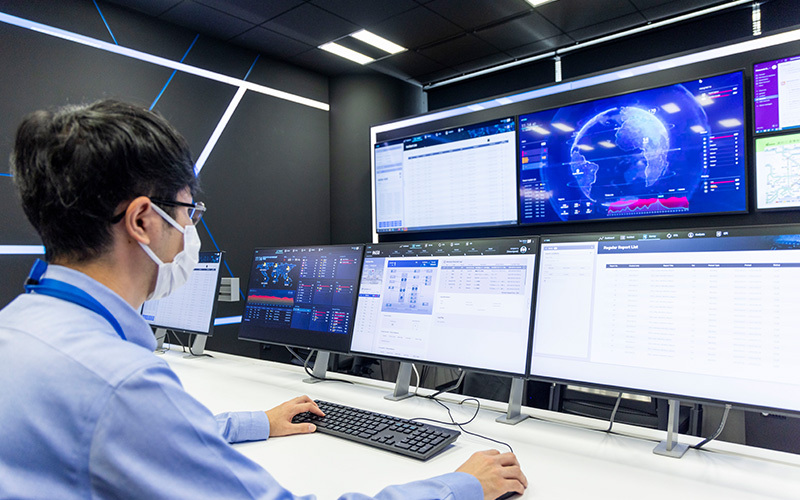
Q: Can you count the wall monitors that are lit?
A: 4